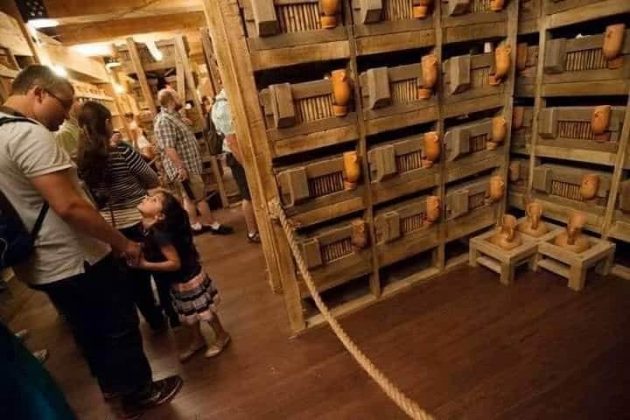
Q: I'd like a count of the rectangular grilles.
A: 15